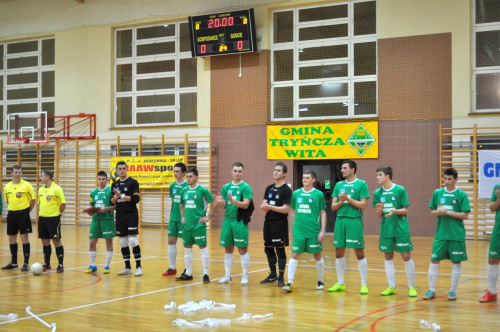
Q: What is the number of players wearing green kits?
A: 9